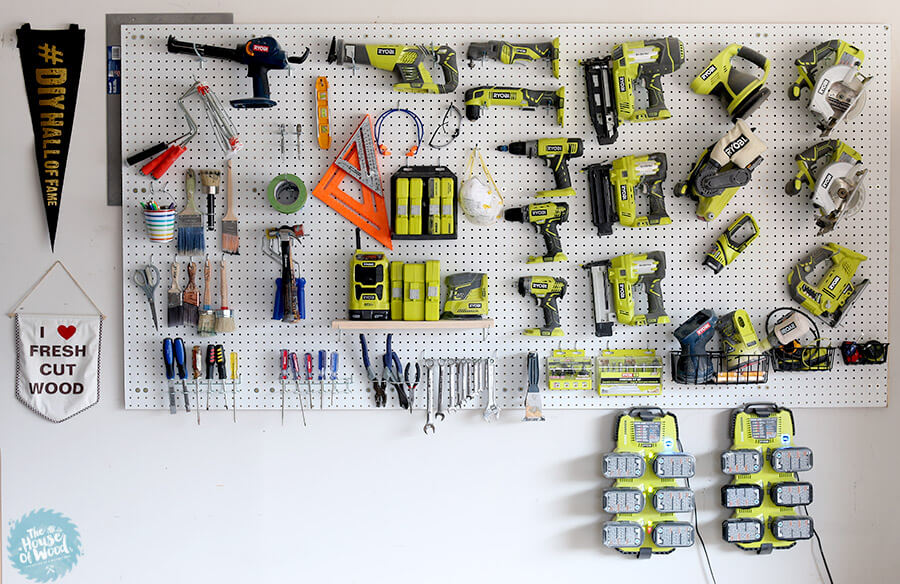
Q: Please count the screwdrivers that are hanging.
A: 9